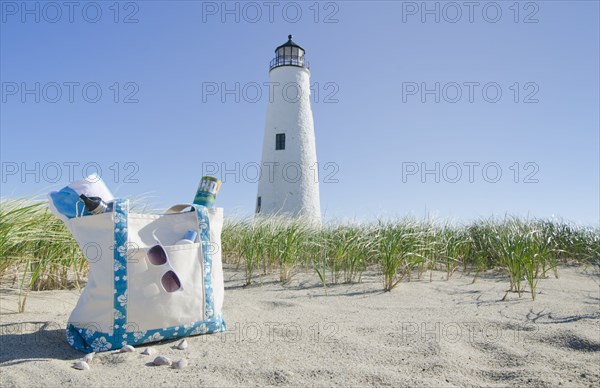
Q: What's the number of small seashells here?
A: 7